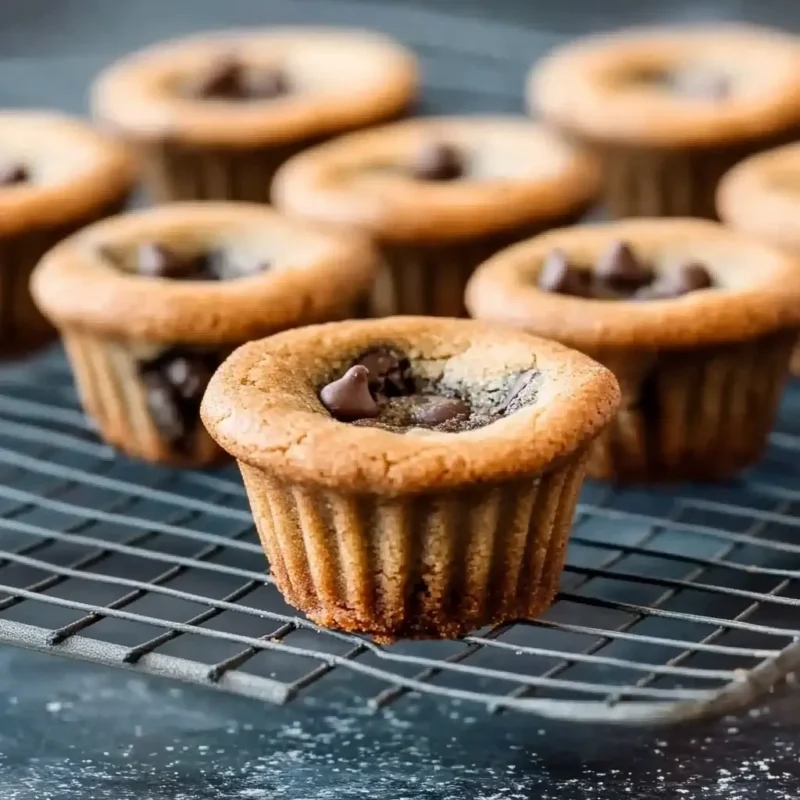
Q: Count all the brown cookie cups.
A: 8